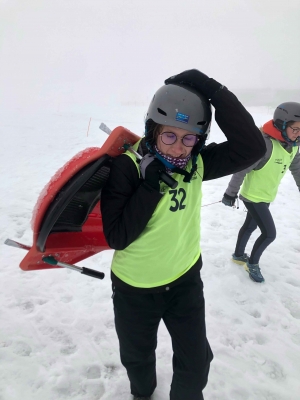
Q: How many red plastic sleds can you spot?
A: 1